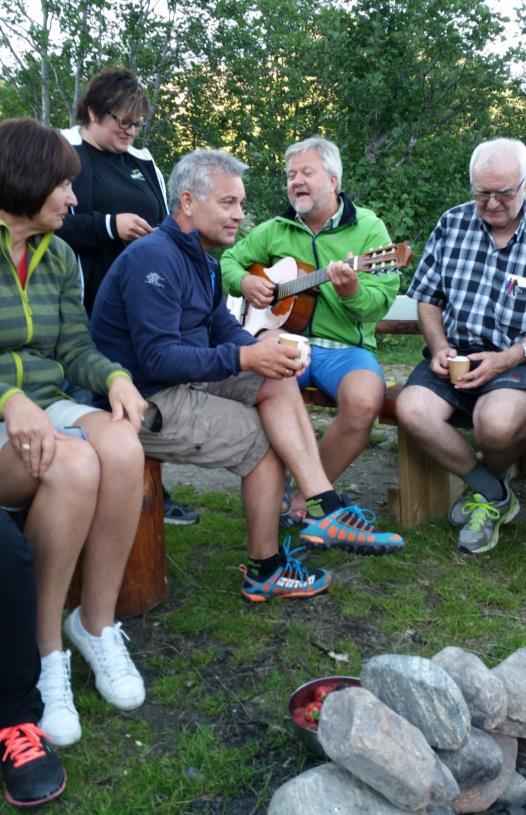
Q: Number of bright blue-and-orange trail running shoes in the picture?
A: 2